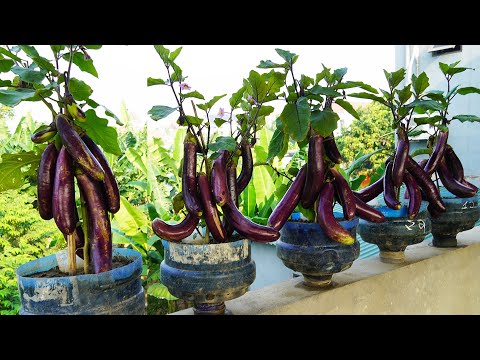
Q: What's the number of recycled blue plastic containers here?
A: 5